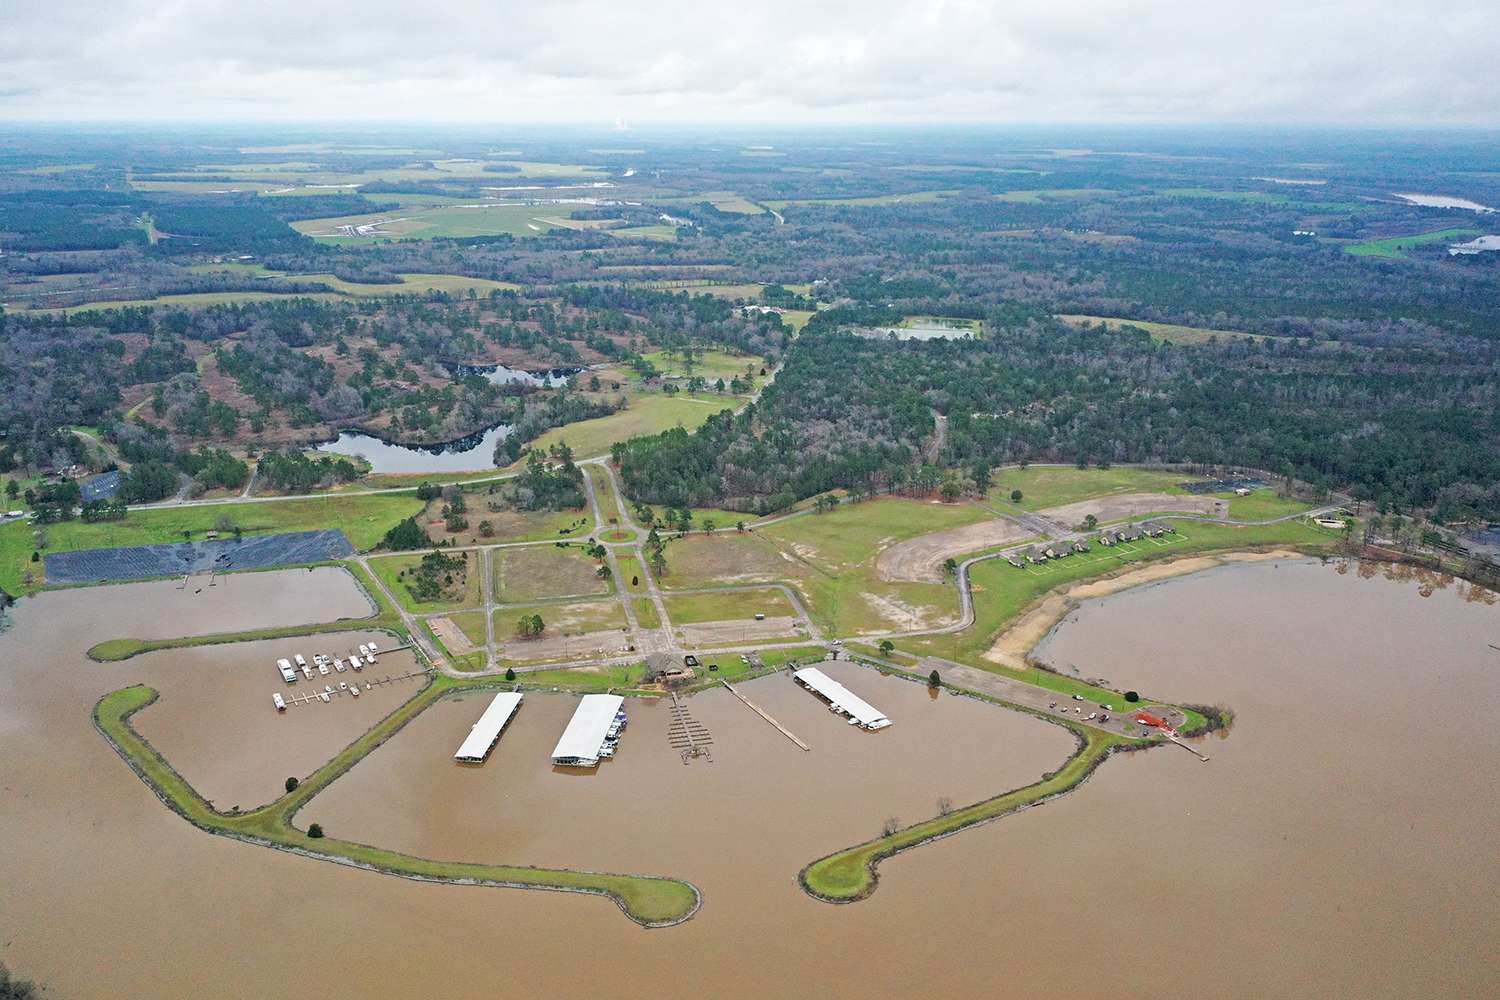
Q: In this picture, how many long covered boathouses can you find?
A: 3